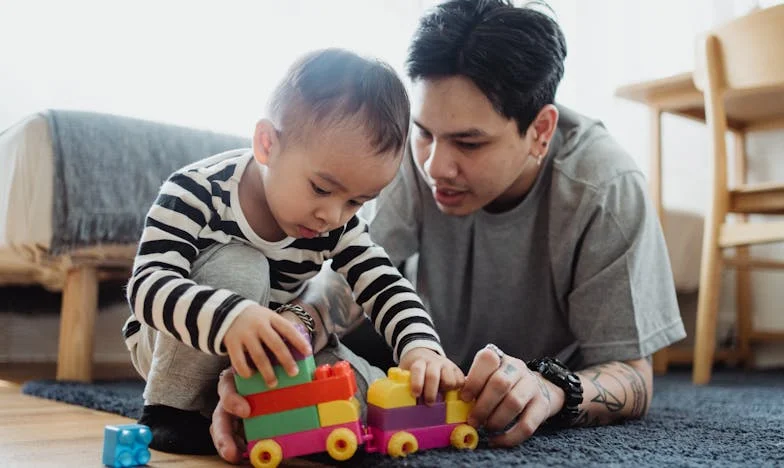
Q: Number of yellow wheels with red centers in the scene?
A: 4